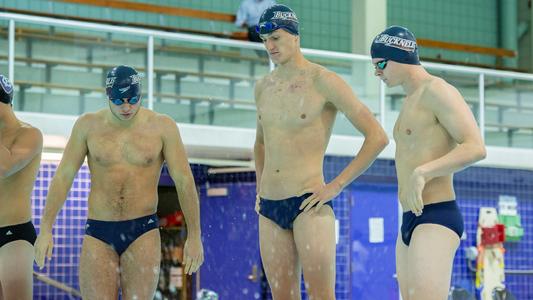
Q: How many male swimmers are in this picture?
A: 4